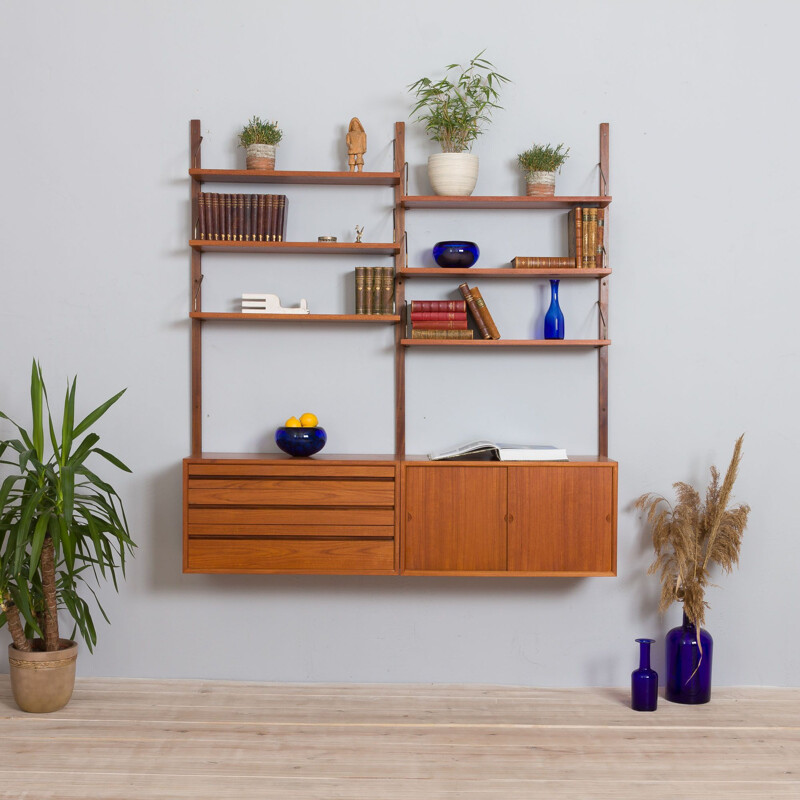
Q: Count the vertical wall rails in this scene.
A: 3